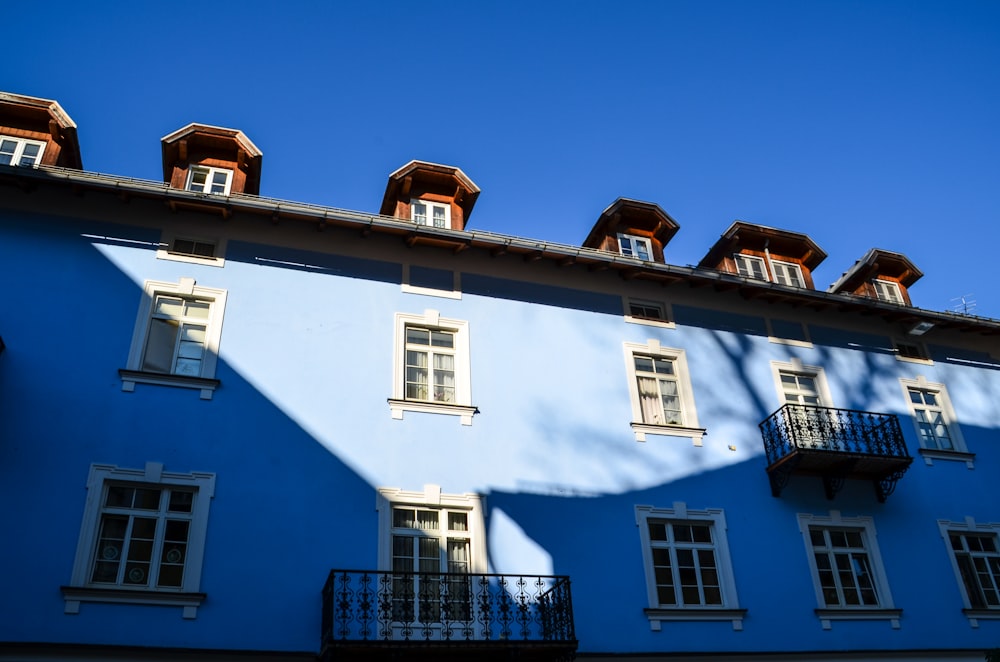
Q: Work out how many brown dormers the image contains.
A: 6